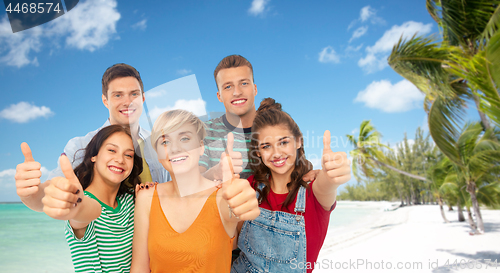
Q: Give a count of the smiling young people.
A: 5